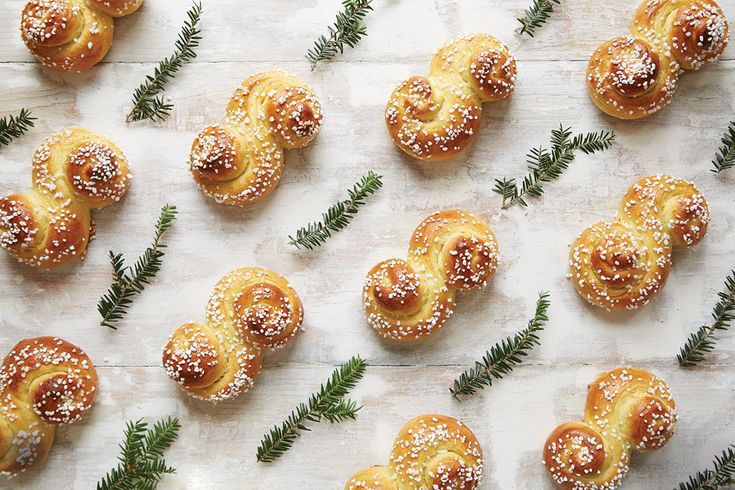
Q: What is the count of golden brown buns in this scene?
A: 11